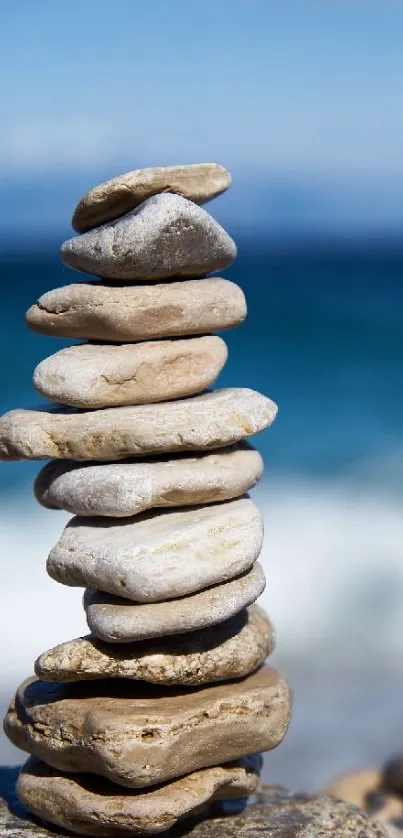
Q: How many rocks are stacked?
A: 11